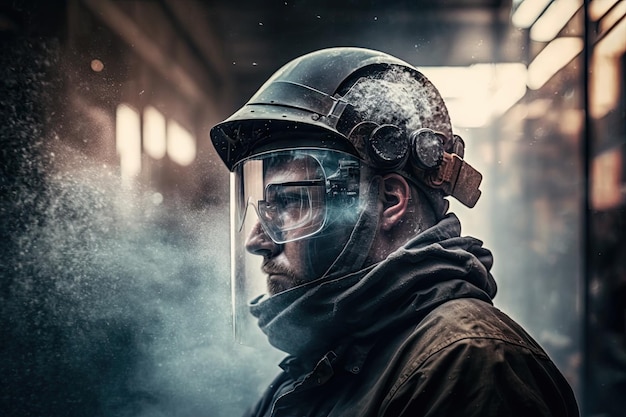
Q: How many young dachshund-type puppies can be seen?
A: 0